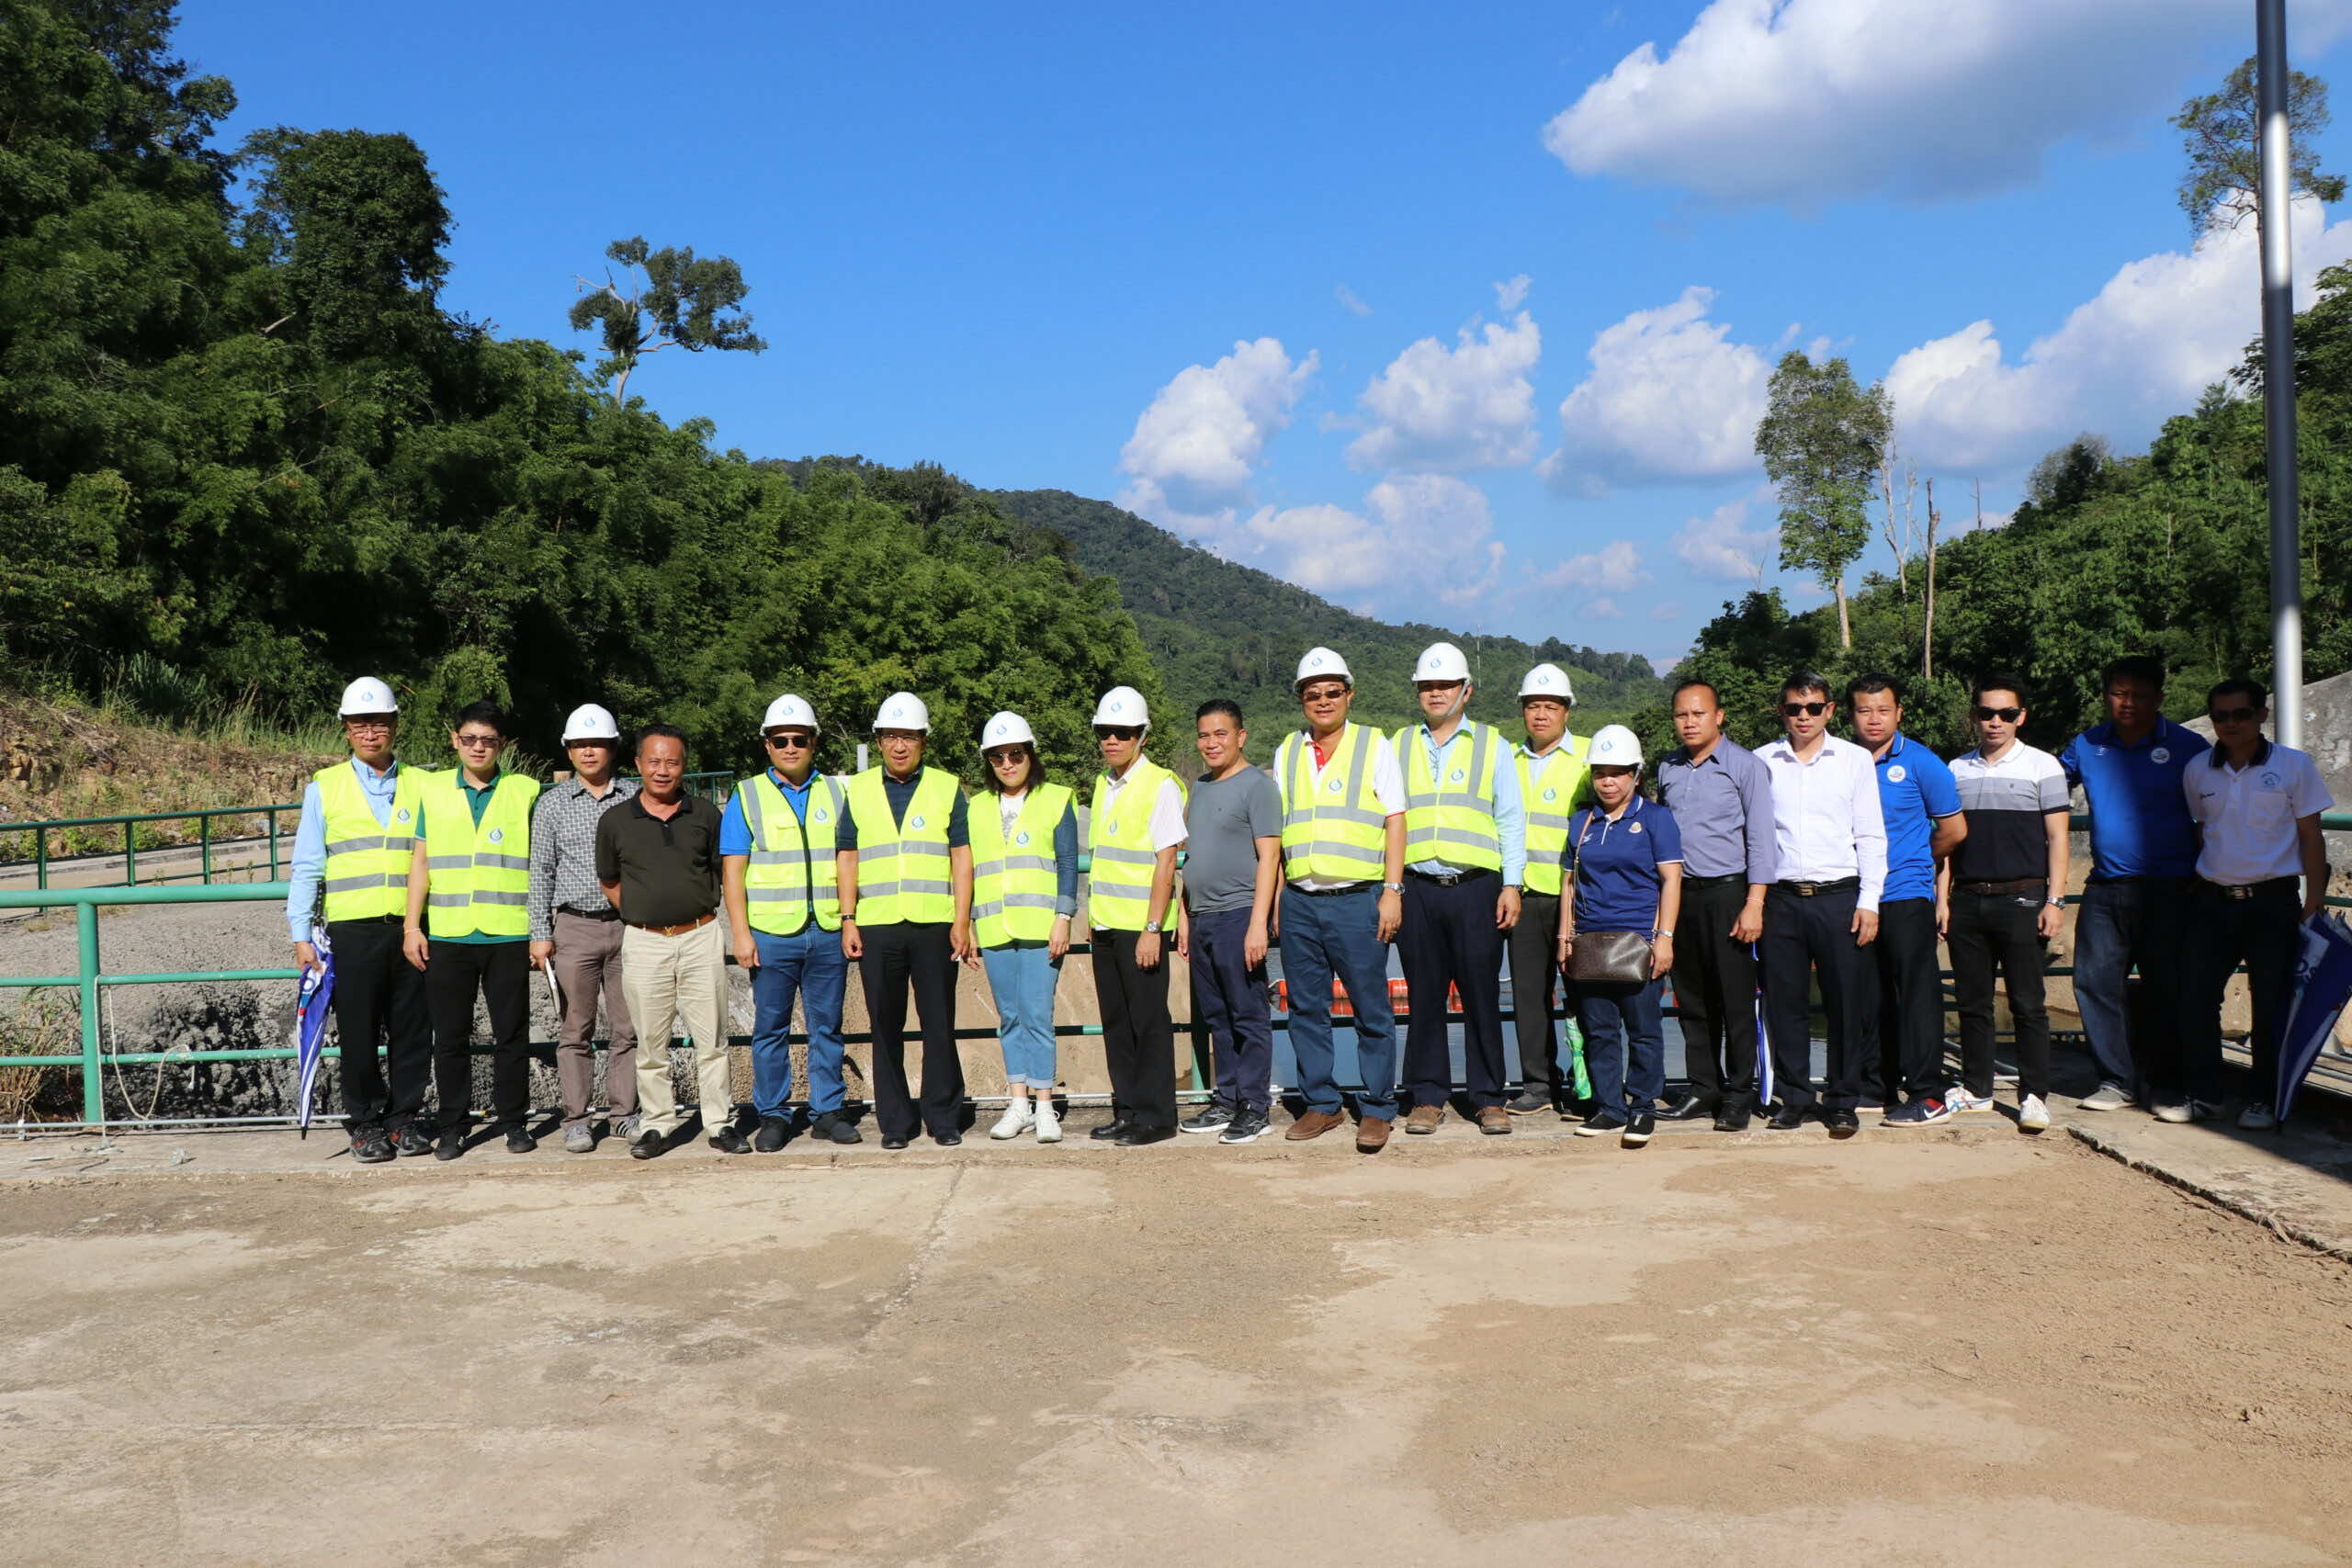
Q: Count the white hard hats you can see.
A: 10